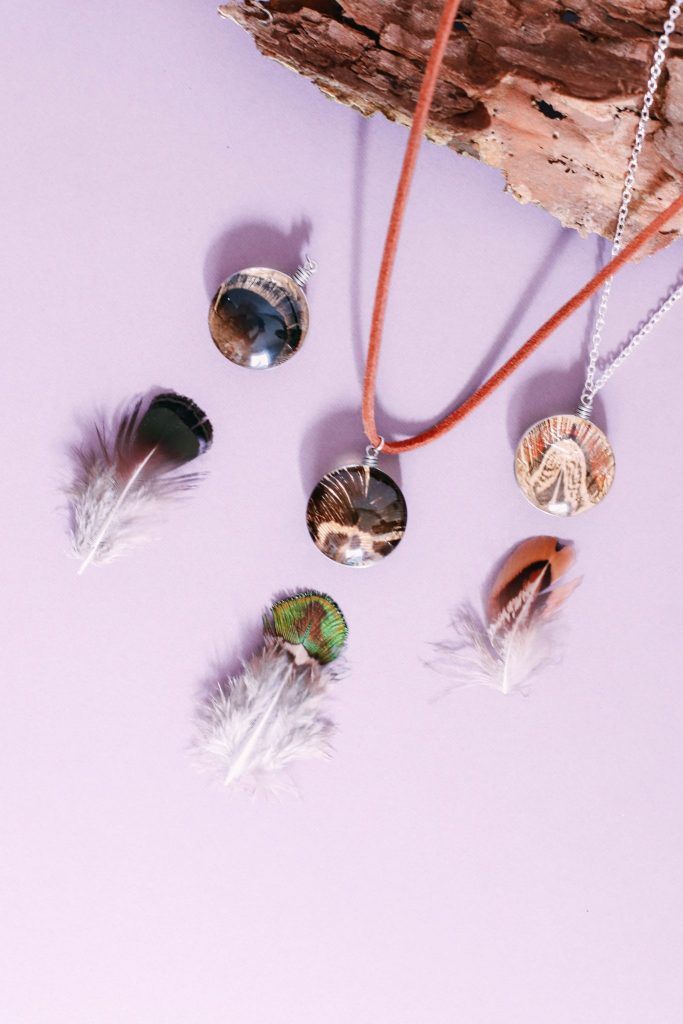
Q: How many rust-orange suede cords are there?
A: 1